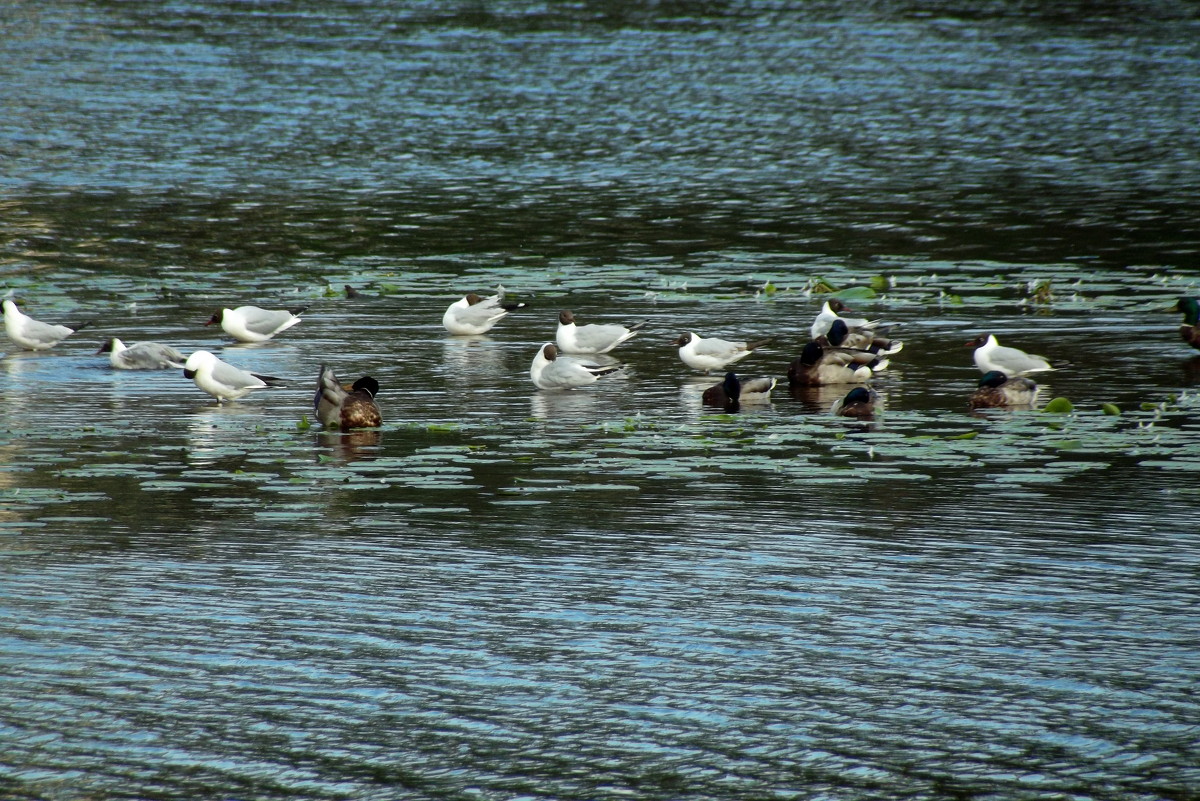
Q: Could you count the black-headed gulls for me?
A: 10